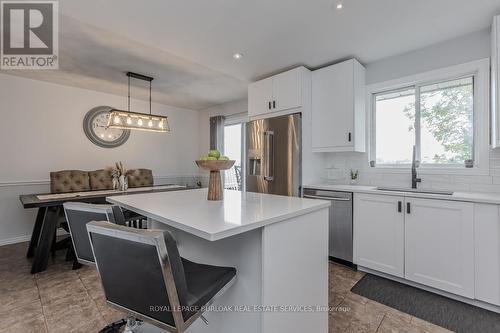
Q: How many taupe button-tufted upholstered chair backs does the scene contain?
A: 3